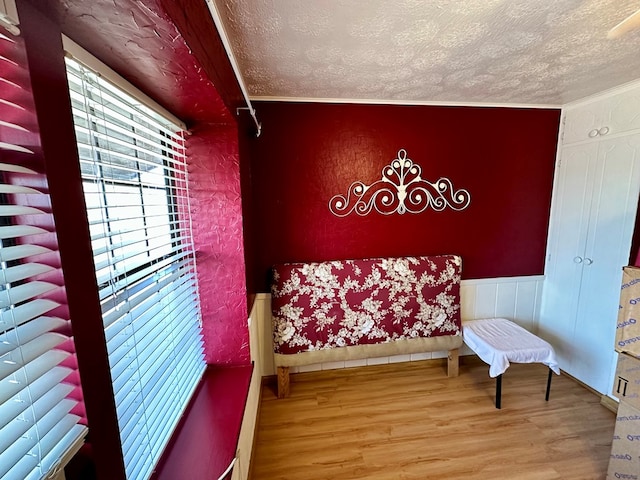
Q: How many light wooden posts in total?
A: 2